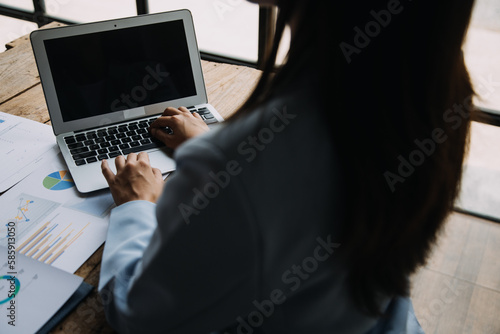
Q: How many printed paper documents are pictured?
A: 3